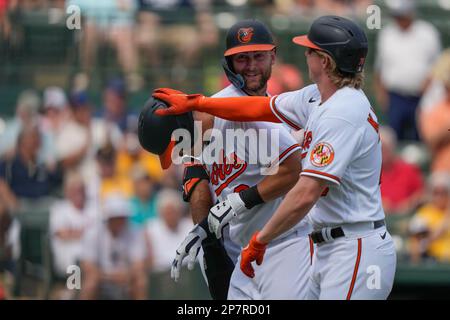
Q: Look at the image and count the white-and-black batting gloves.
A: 2